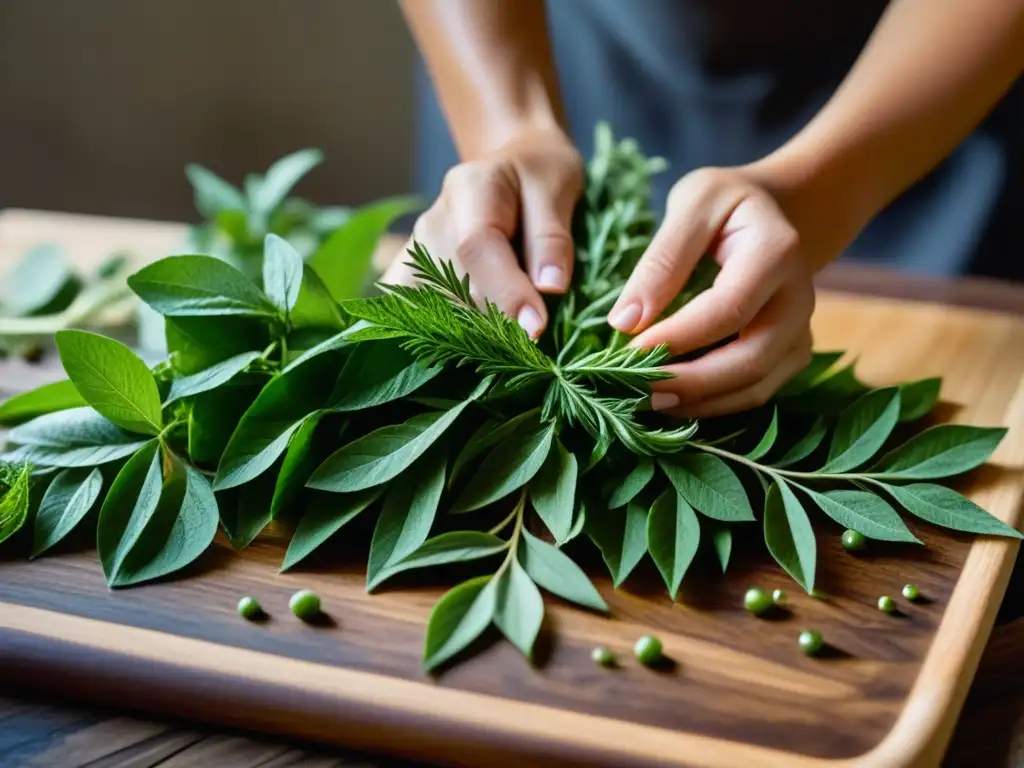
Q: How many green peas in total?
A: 10